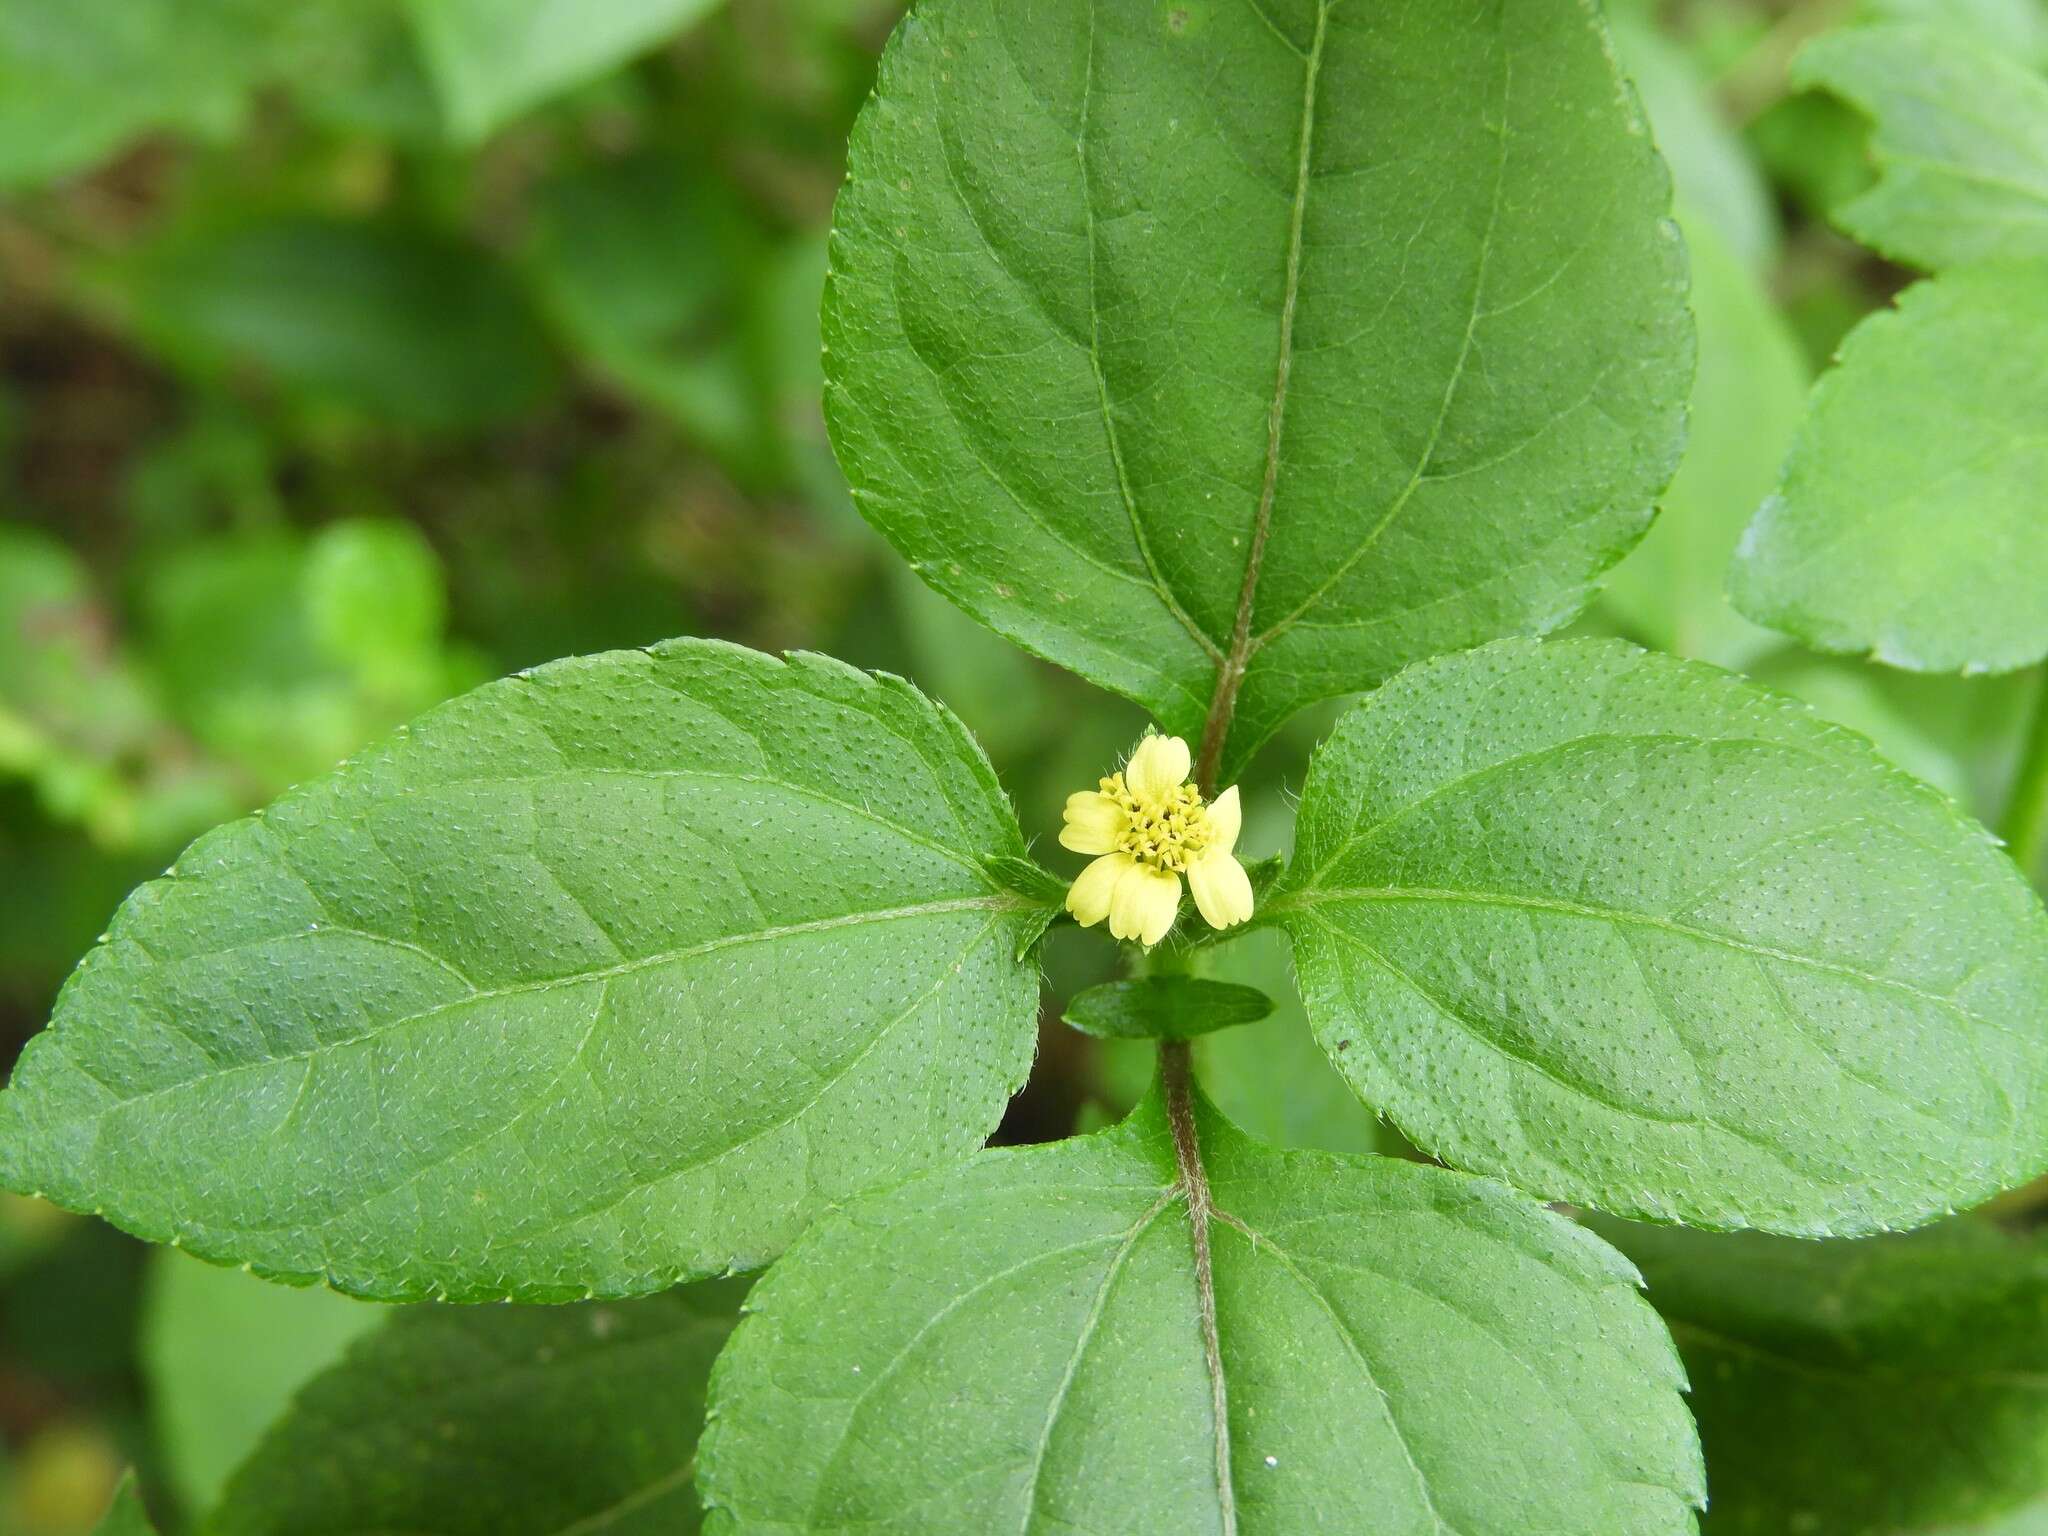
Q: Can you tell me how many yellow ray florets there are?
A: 6